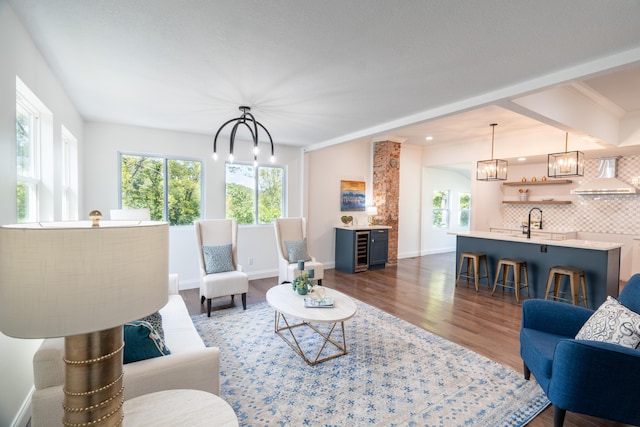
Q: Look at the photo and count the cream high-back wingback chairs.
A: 2